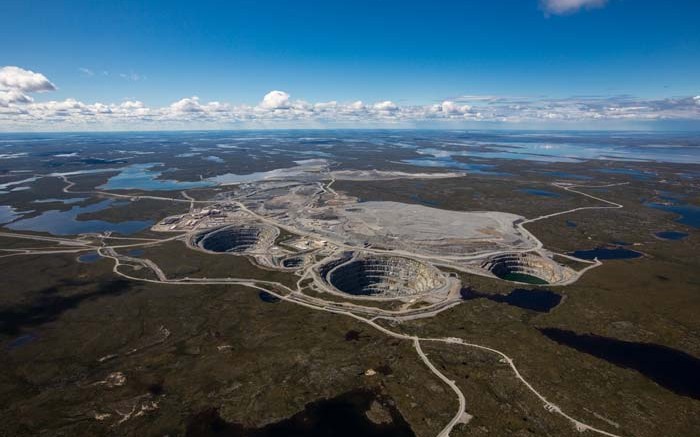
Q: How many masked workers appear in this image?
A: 0